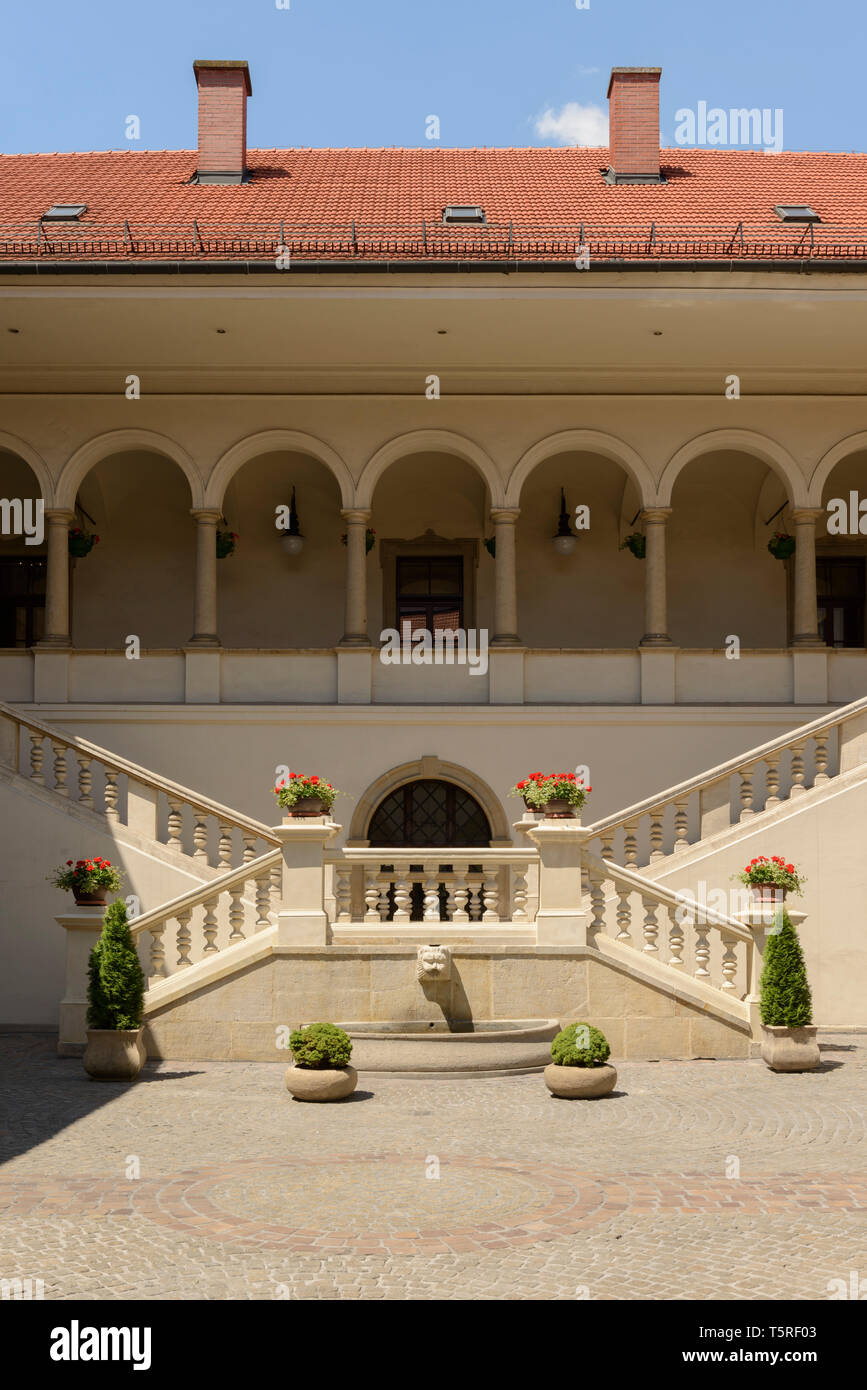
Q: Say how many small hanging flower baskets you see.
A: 6